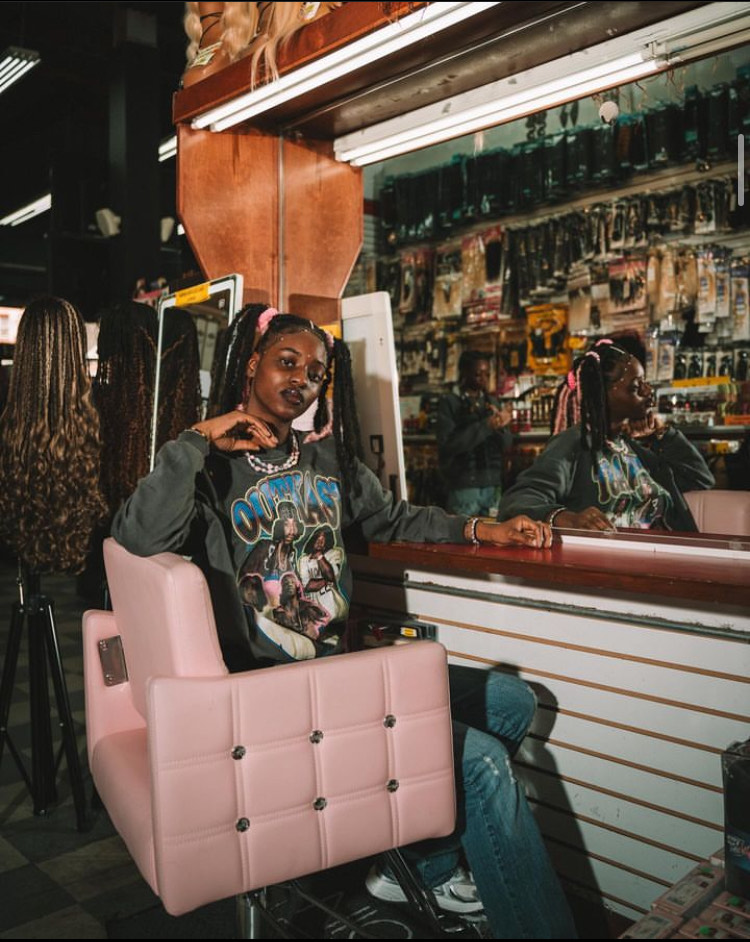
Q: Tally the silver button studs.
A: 6